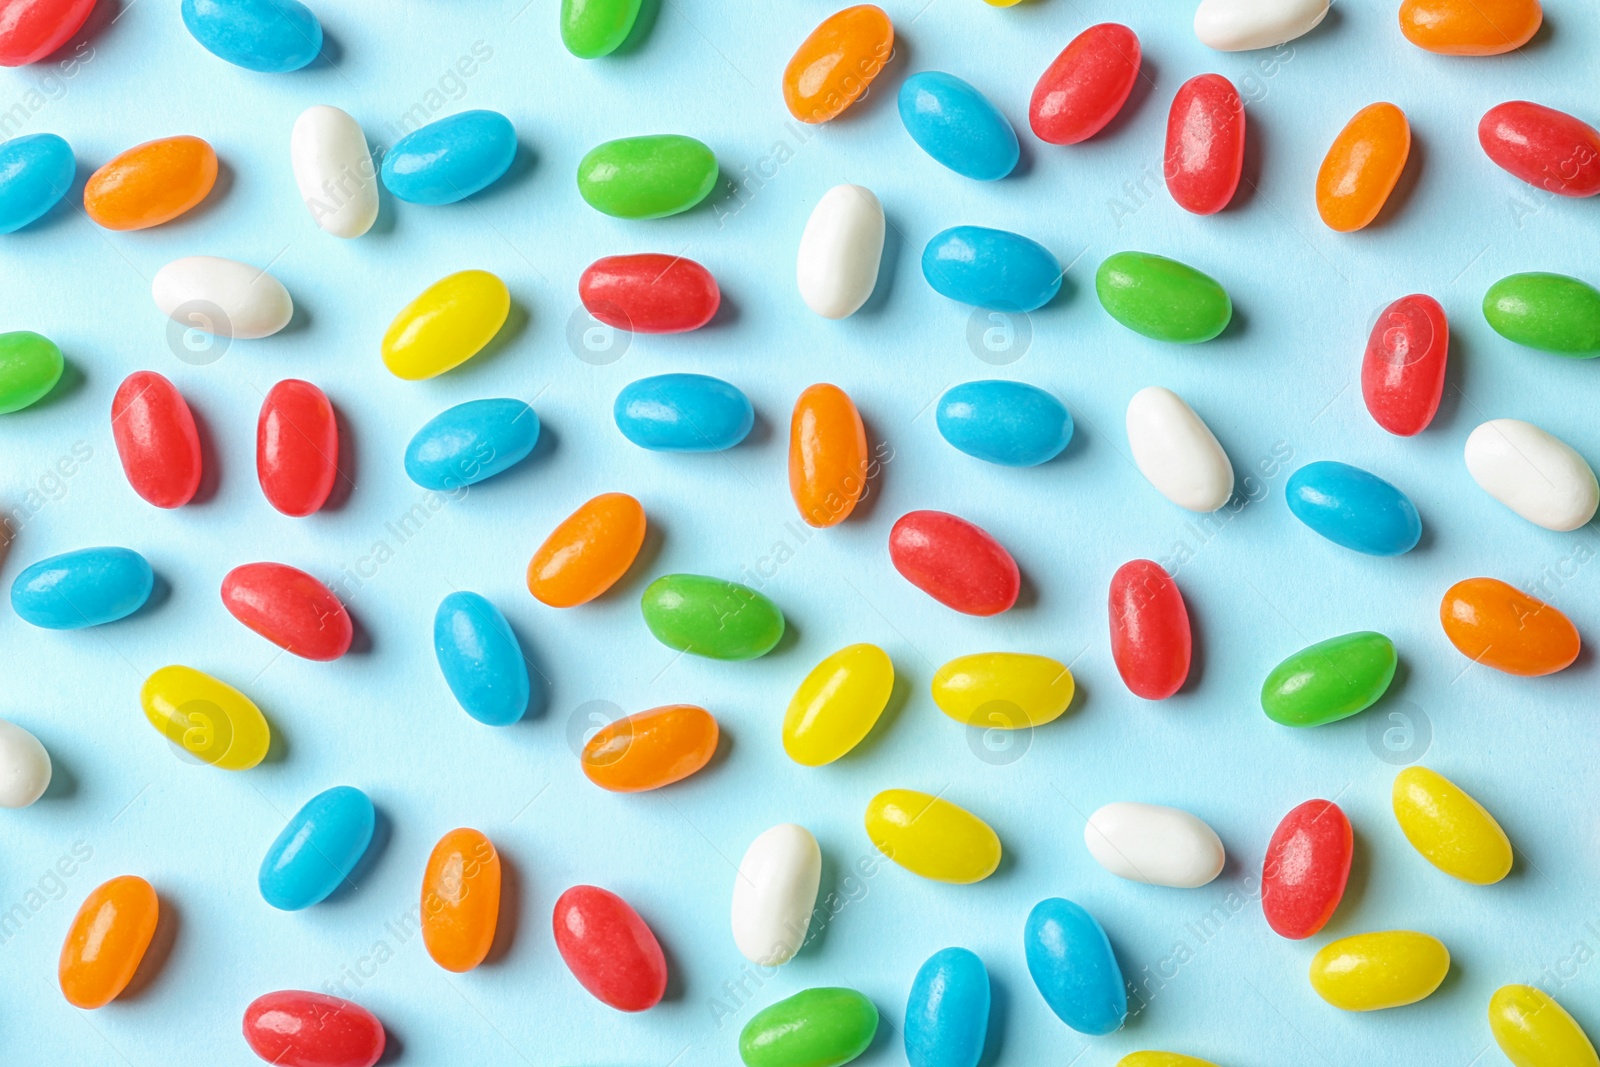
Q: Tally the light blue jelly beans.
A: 14